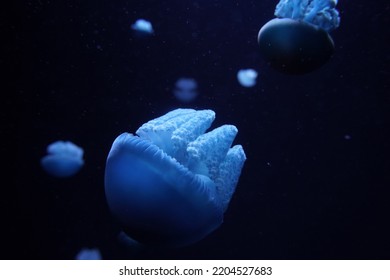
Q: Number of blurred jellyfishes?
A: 5